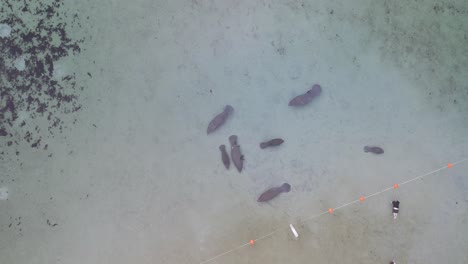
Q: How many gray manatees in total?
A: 7